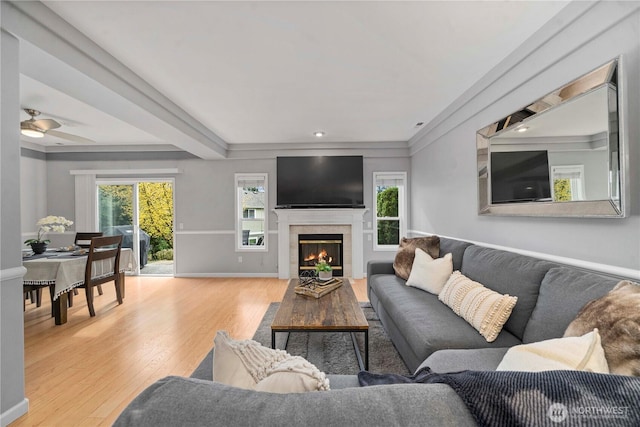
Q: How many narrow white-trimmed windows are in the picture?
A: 2